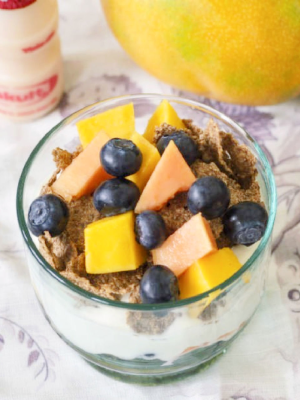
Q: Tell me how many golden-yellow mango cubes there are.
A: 5